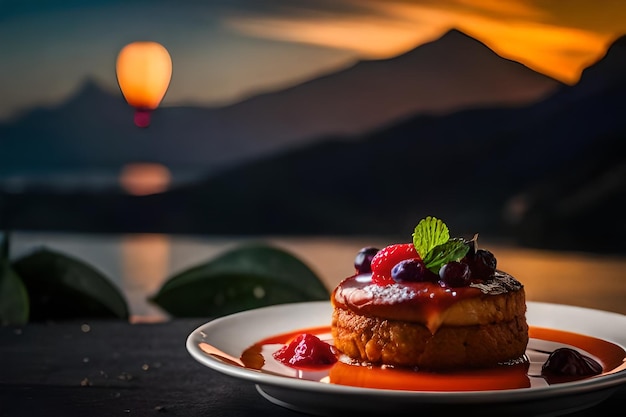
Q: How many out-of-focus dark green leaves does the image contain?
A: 3